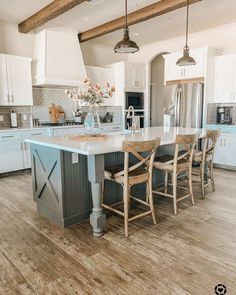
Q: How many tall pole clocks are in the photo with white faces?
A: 0